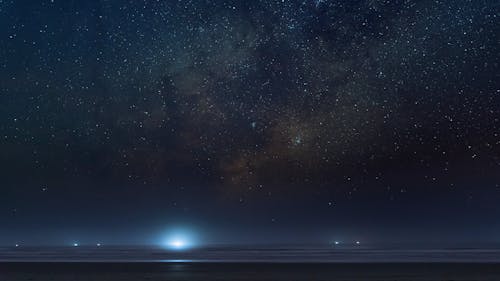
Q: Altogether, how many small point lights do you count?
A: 5